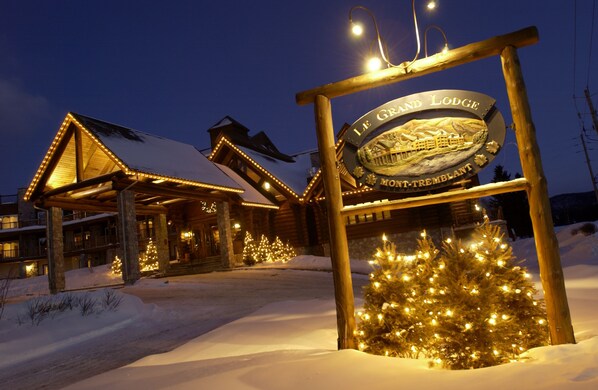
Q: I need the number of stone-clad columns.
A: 4